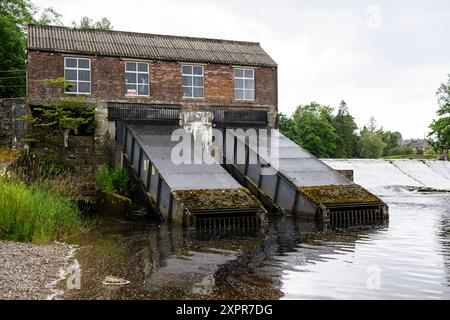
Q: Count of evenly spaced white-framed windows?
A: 4